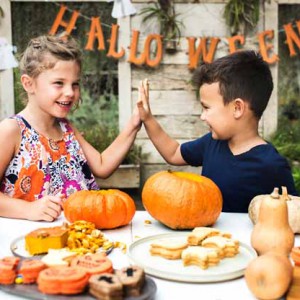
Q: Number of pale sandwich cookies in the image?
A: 4